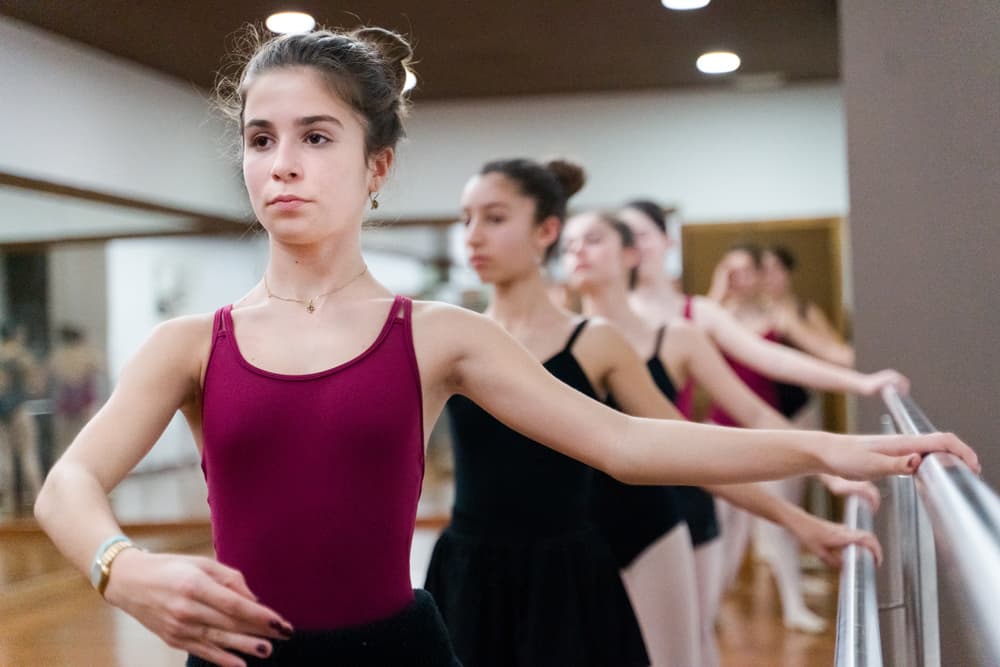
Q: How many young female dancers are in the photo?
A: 6